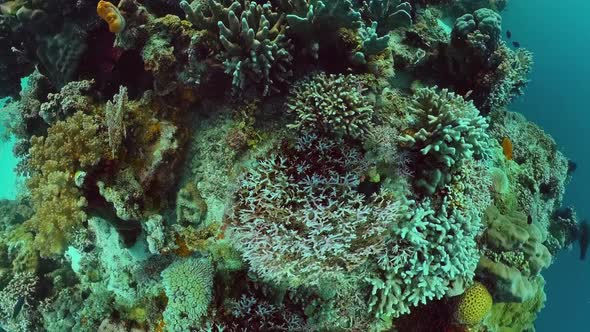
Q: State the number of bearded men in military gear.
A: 0